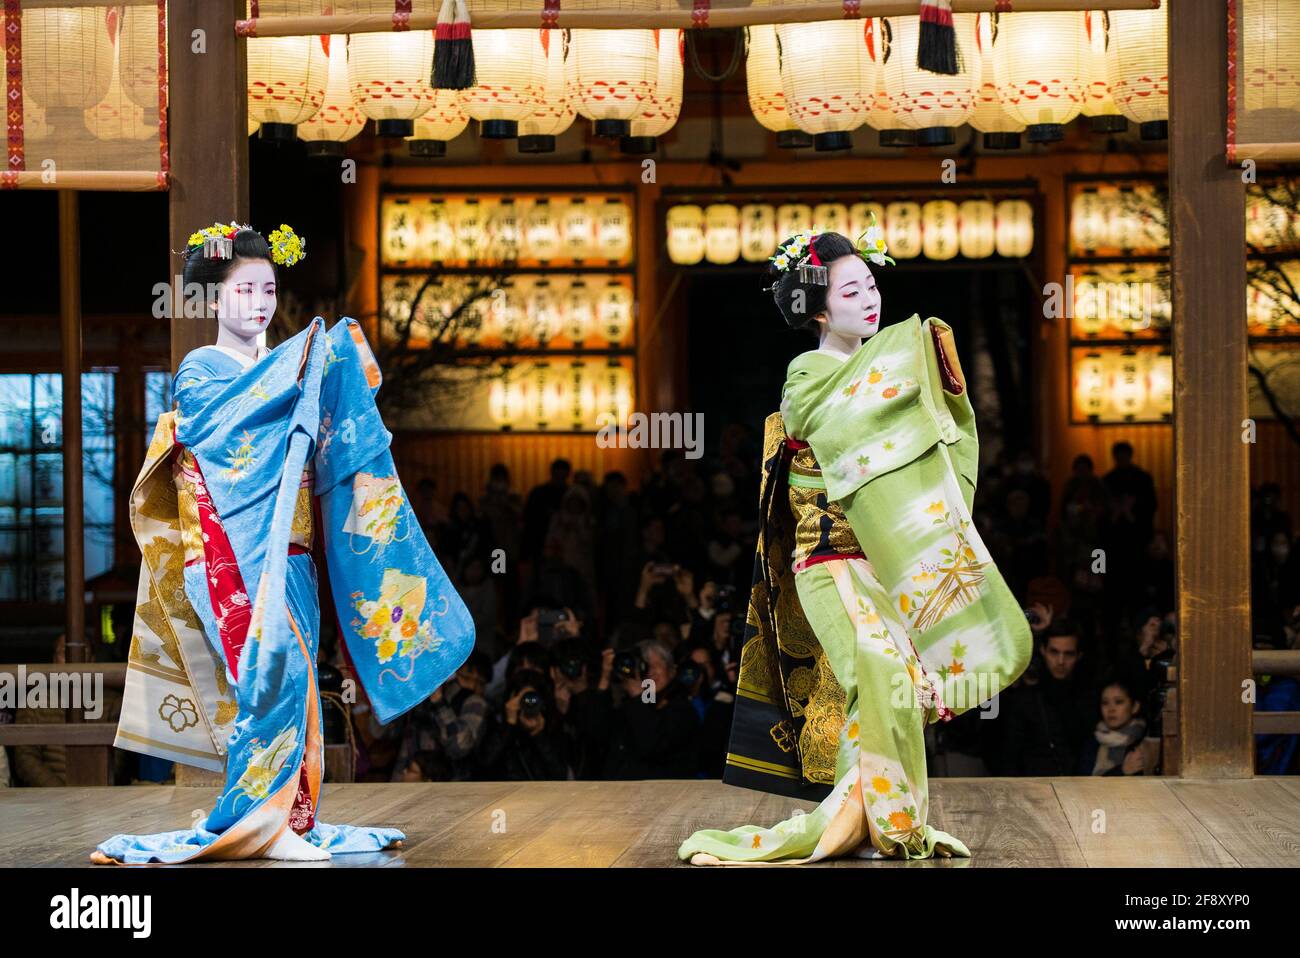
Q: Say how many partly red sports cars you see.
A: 0